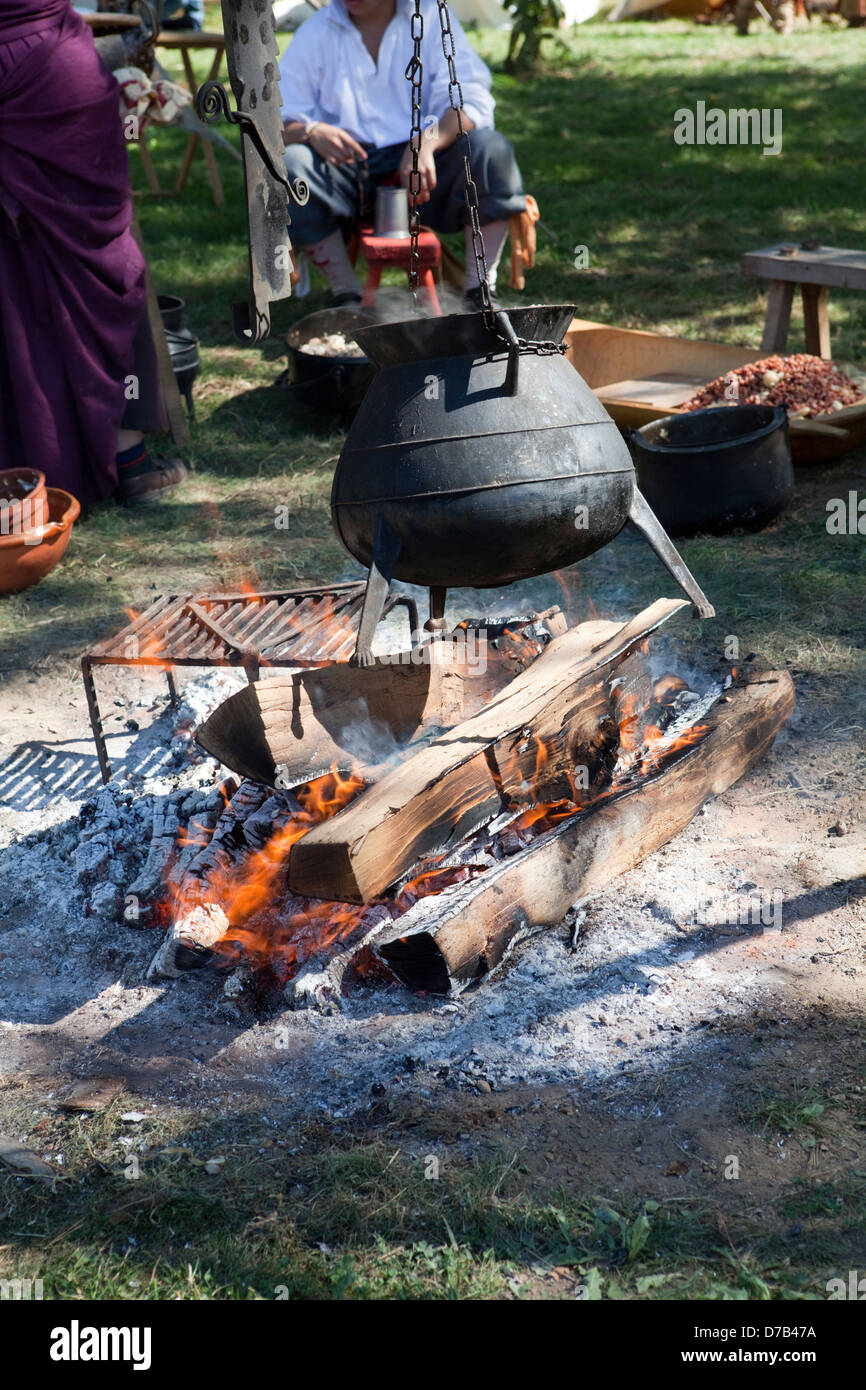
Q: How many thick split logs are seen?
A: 3